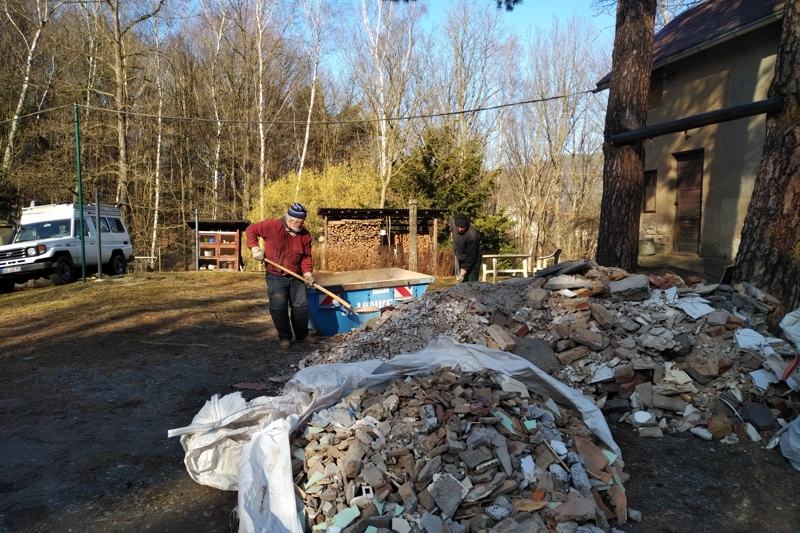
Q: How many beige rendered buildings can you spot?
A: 1